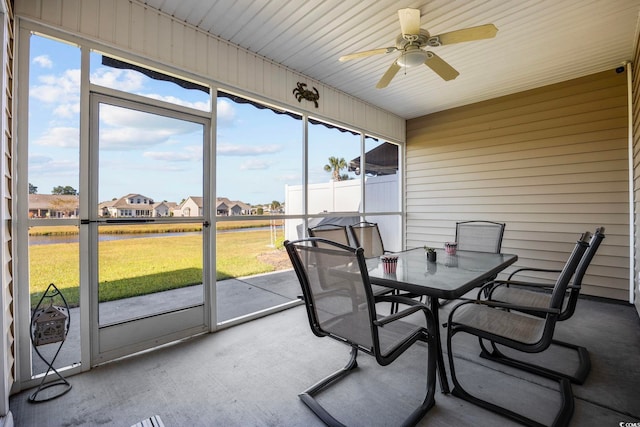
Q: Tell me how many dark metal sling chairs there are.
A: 6